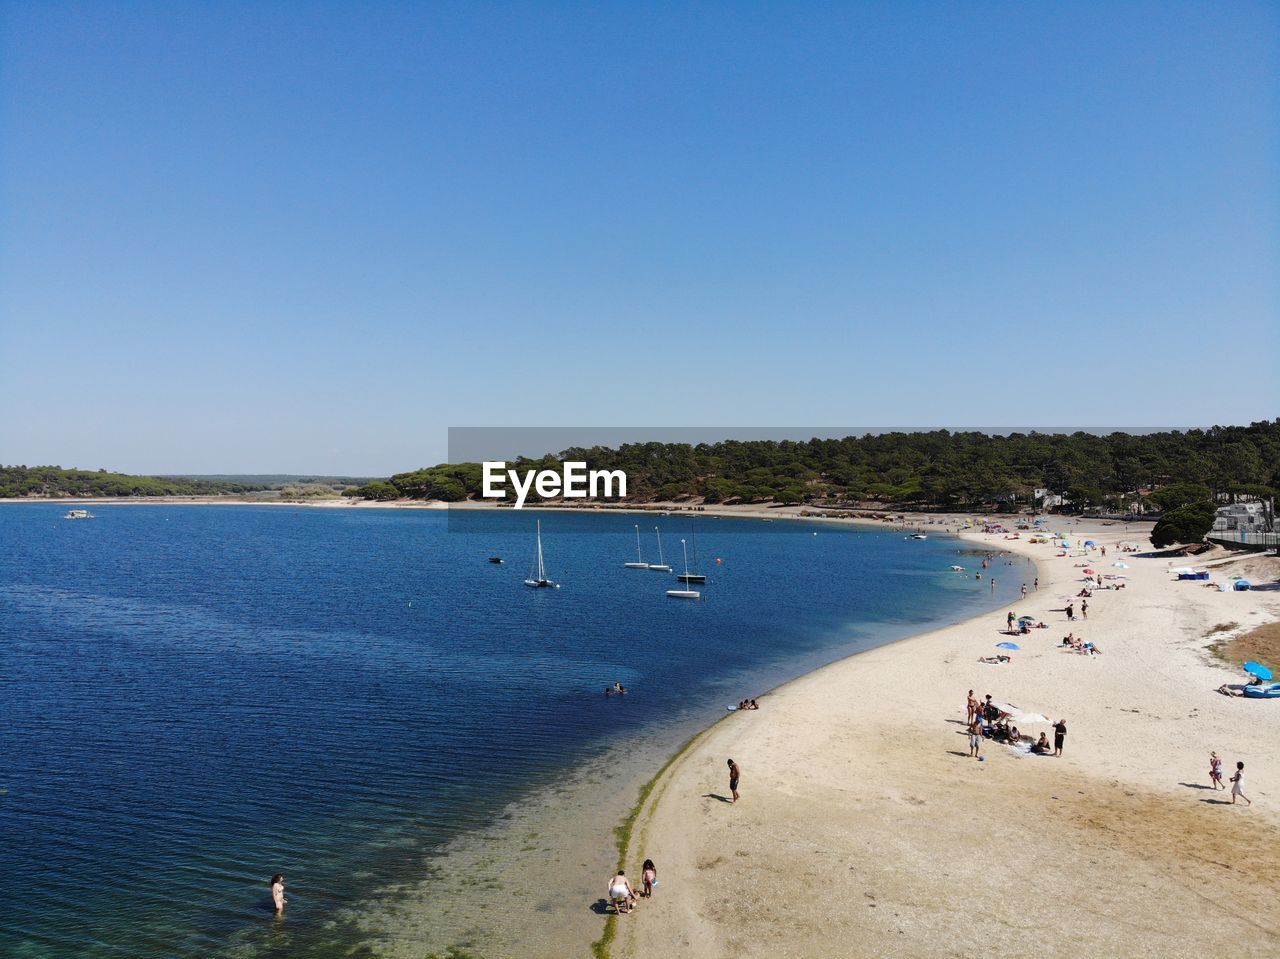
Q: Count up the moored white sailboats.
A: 4